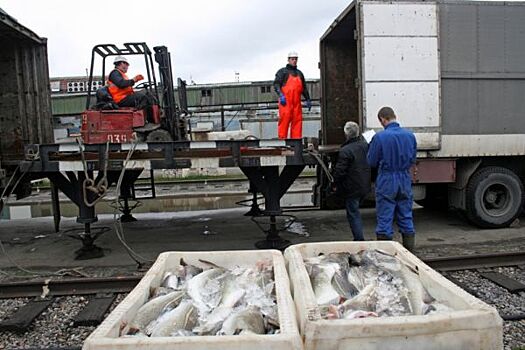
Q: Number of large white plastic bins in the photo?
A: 2